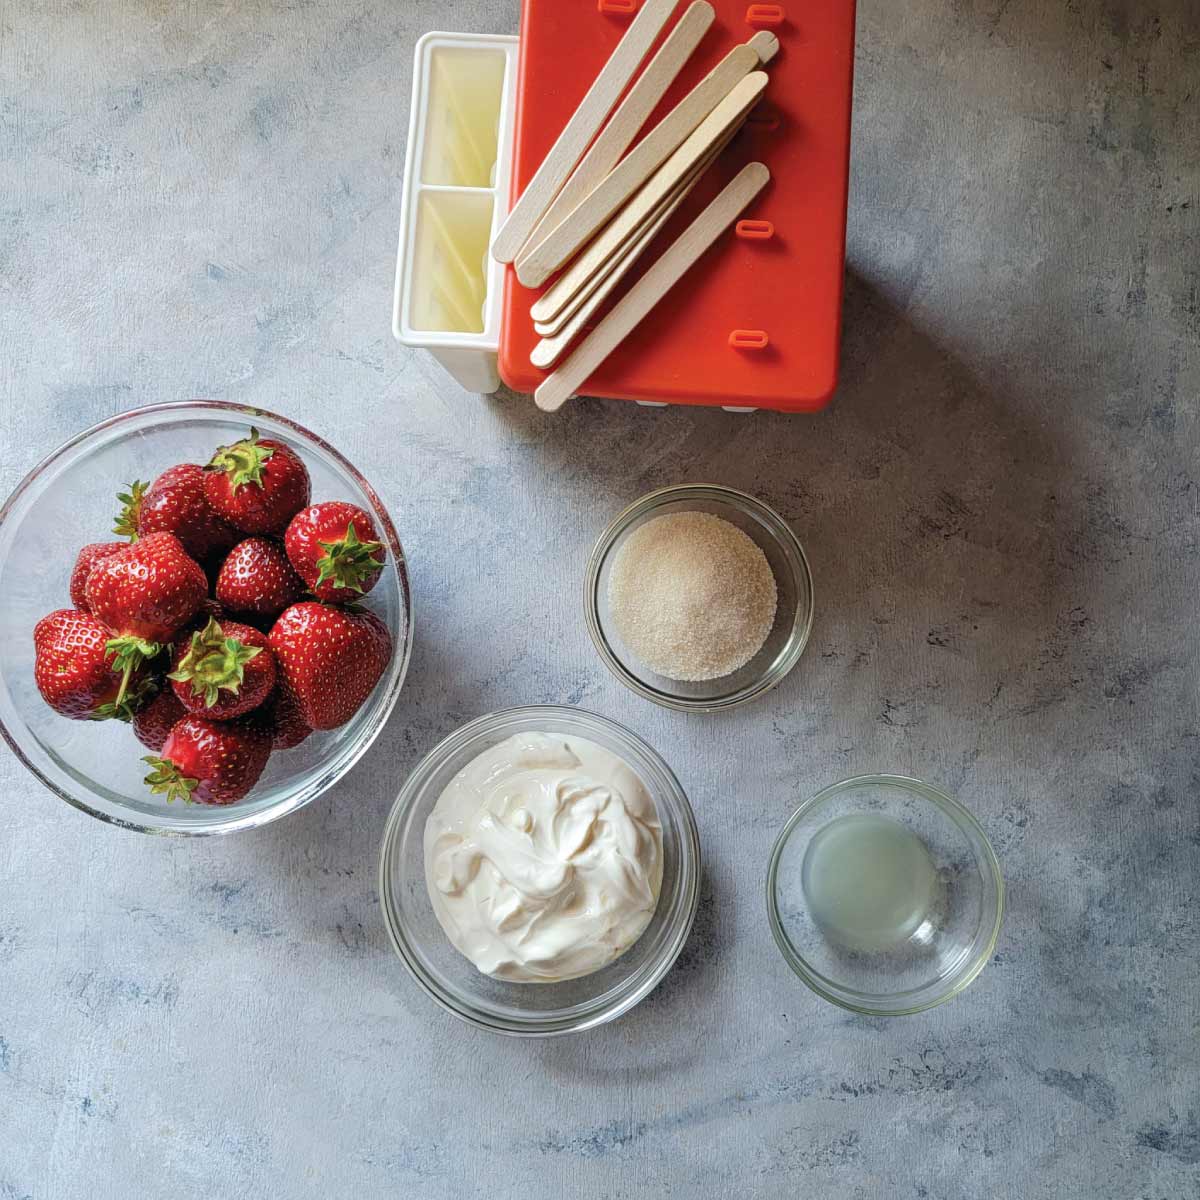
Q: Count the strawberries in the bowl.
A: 12